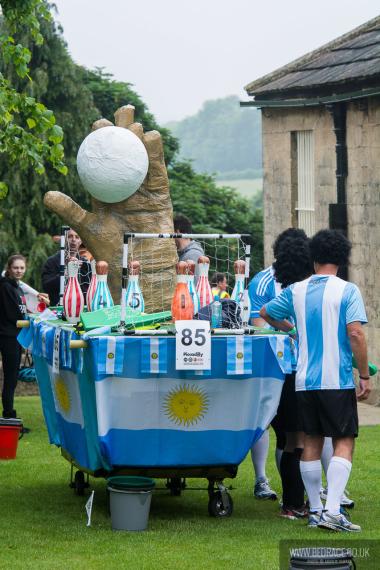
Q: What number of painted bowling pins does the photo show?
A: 8